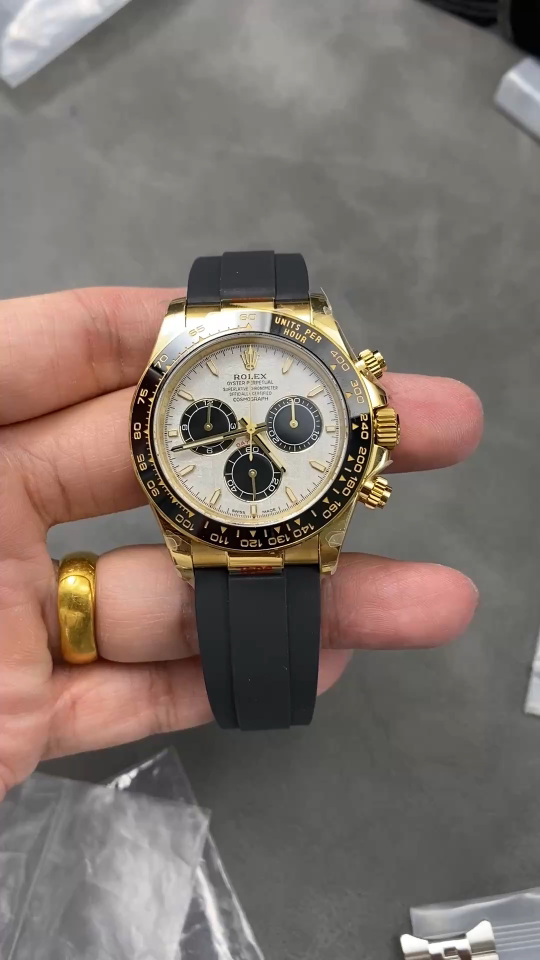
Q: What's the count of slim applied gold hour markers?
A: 11